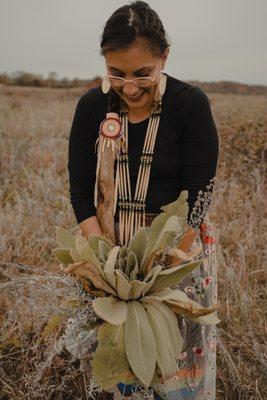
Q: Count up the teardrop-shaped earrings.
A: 2